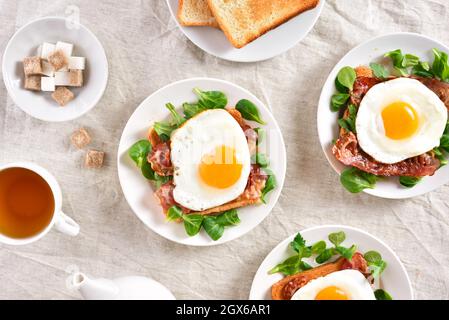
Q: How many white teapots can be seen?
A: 1